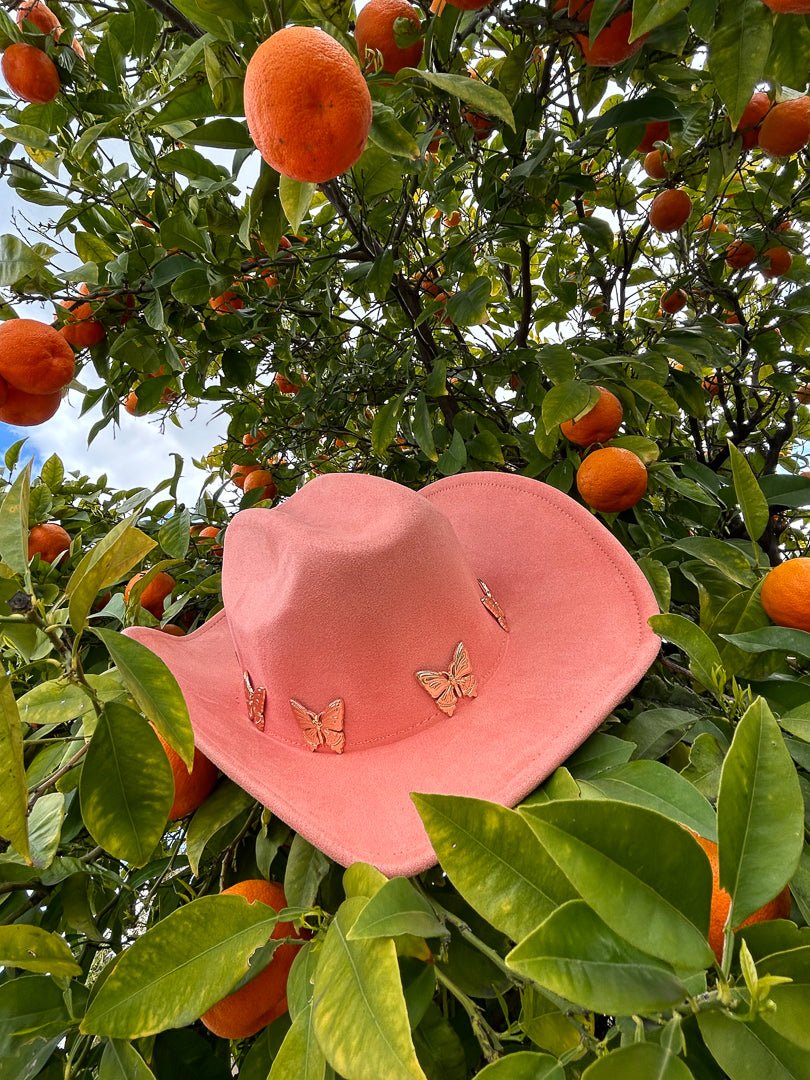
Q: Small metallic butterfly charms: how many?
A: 4